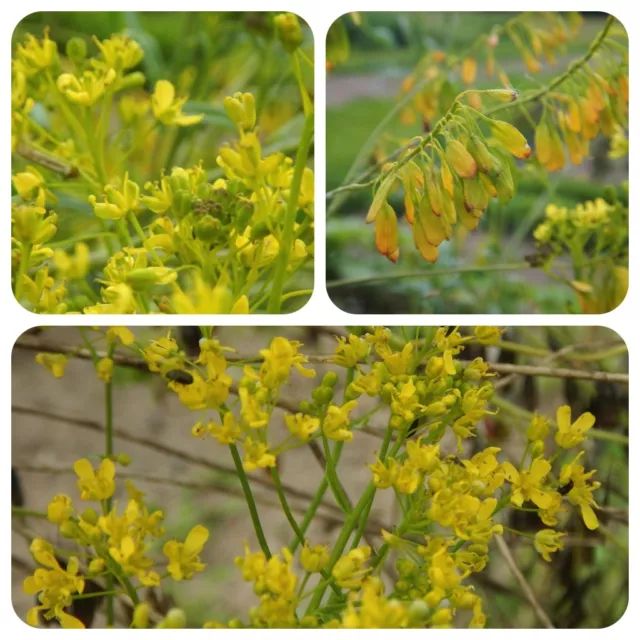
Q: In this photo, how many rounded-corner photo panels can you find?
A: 3